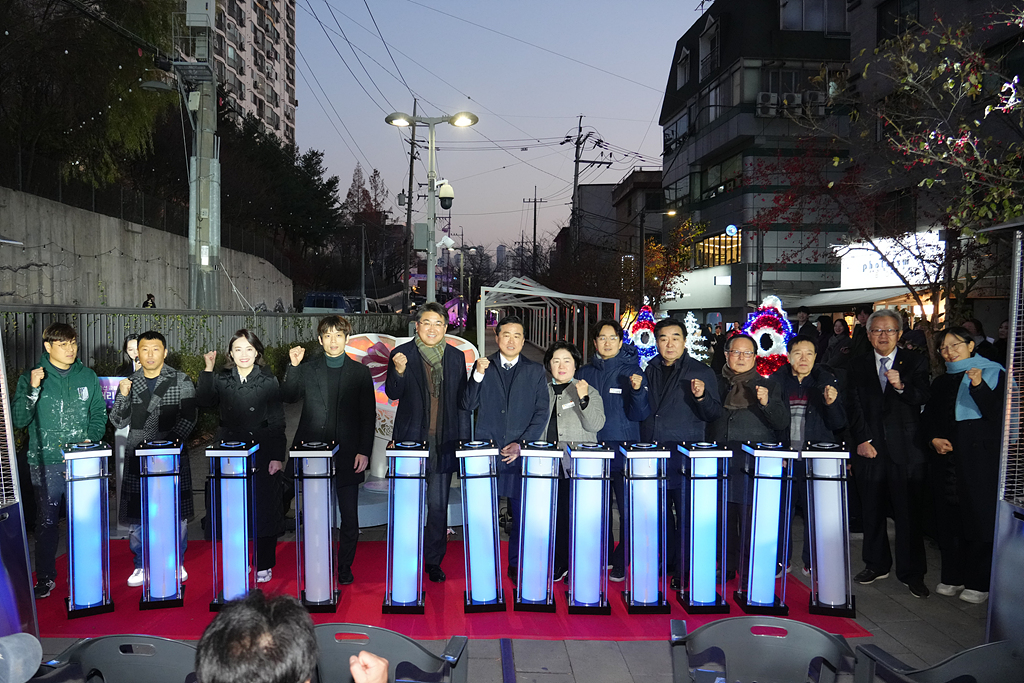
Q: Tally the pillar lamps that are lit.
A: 10